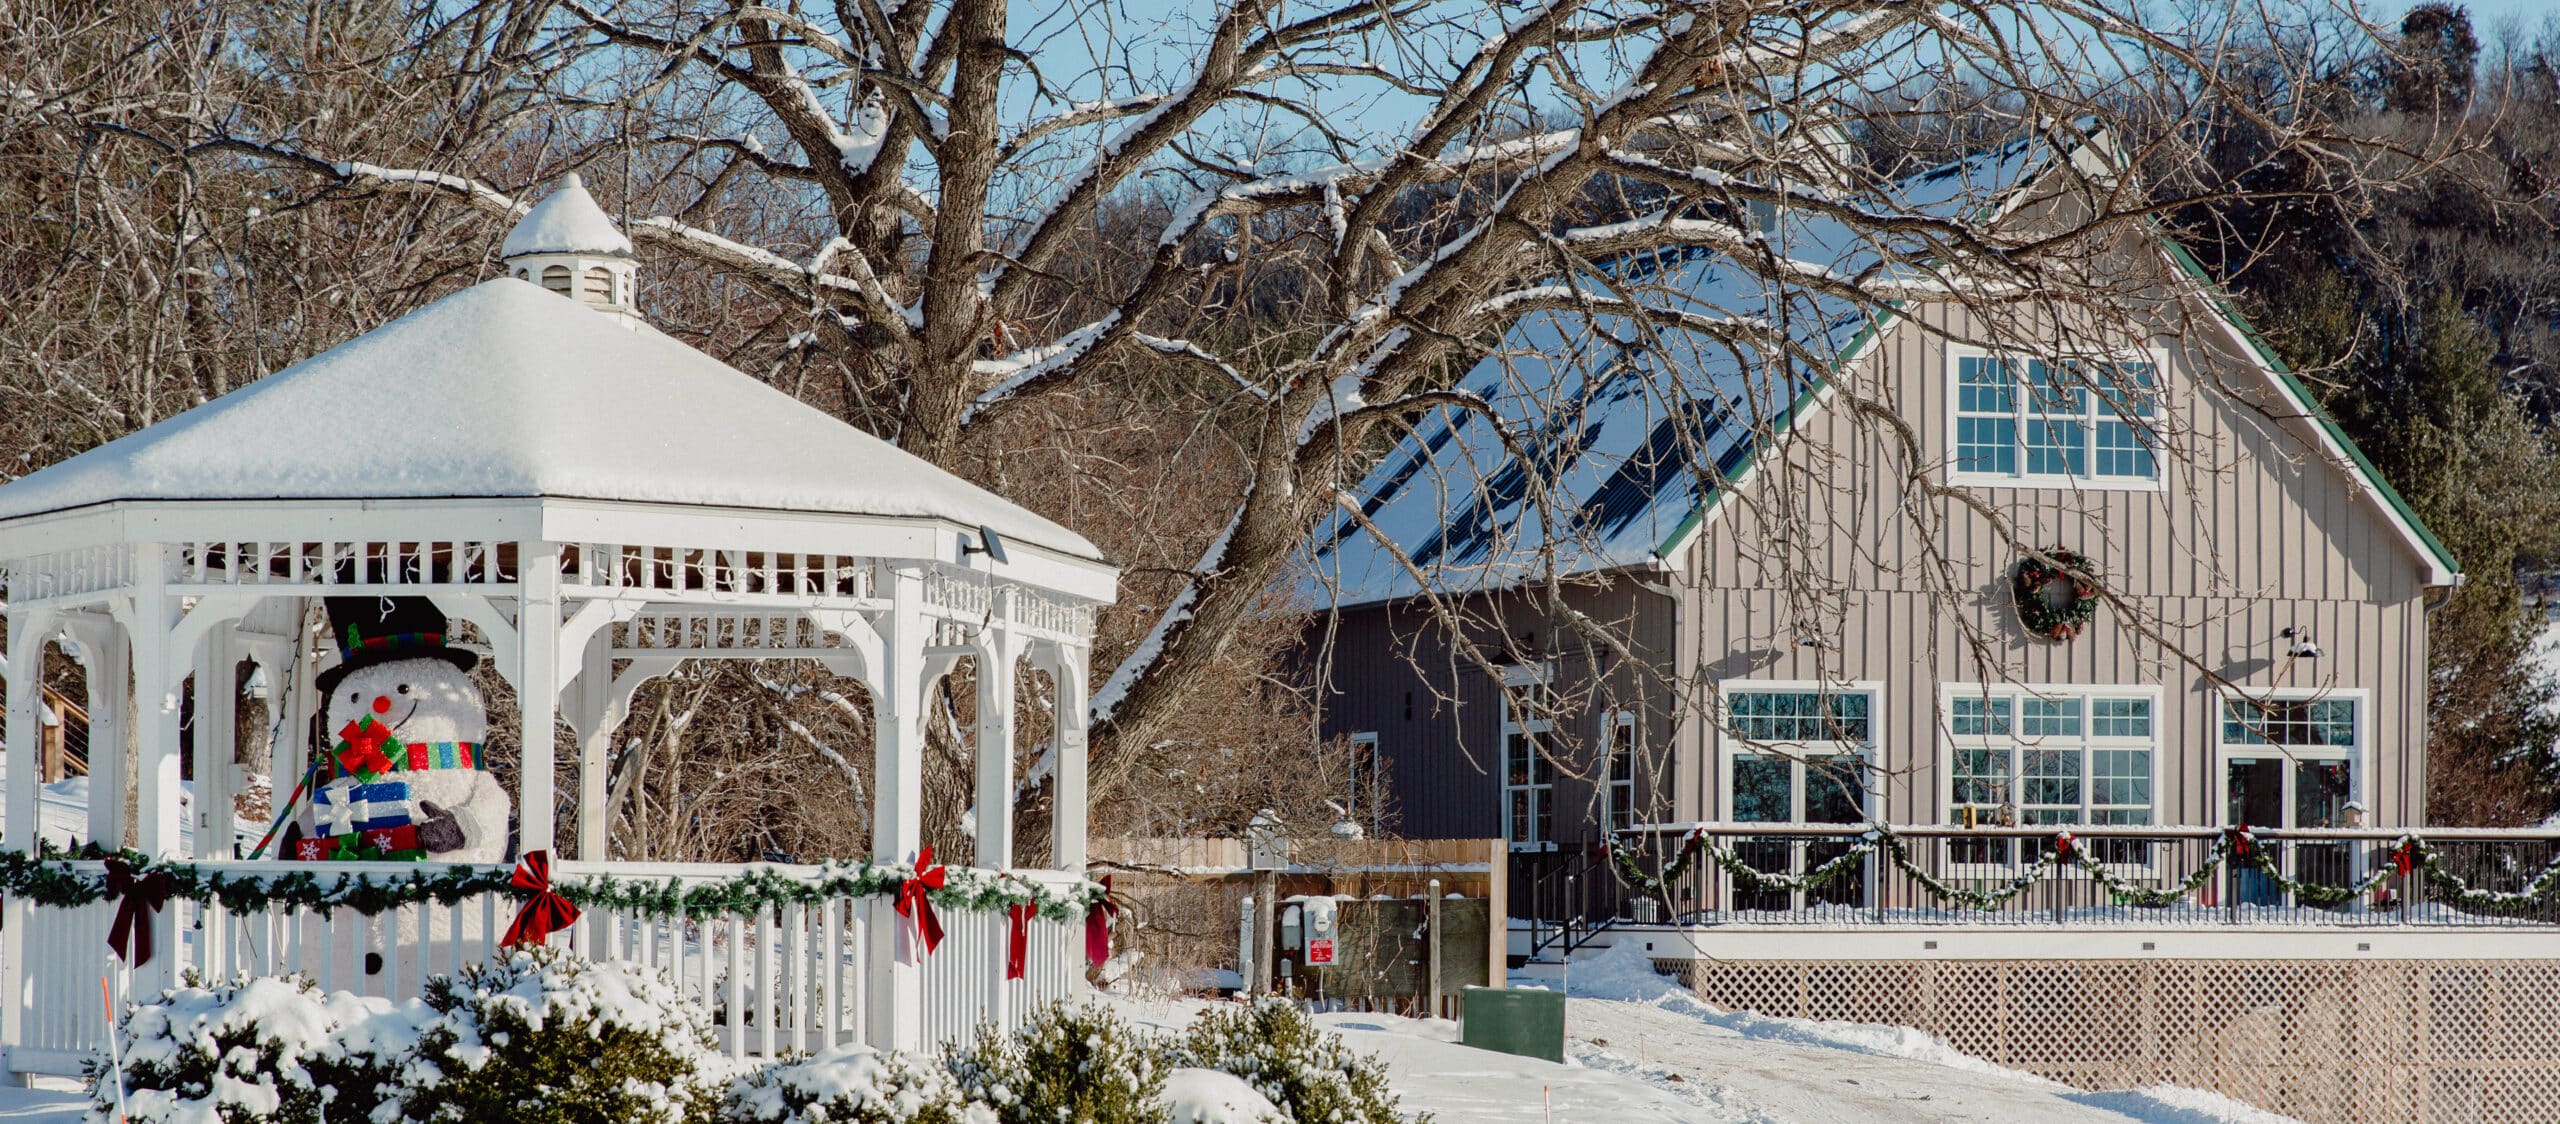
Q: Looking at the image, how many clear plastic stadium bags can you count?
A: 0